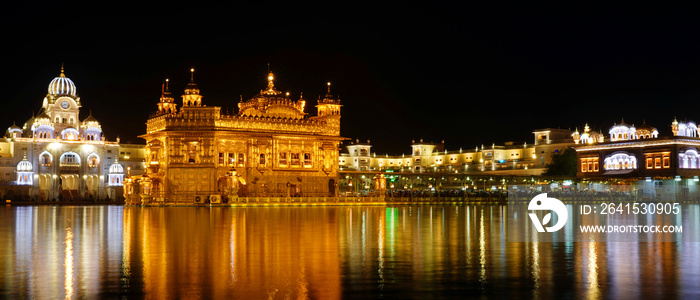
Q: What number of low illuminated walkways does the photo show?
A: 1